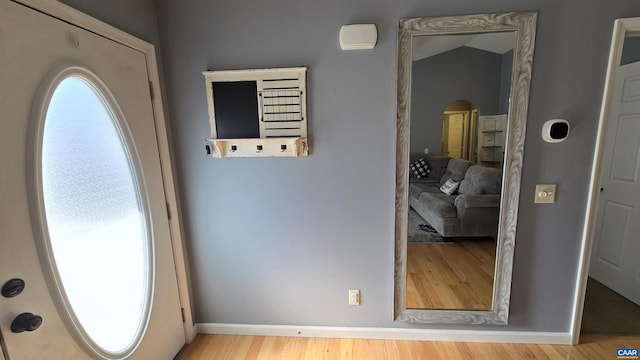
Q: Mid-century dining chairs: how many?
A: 0